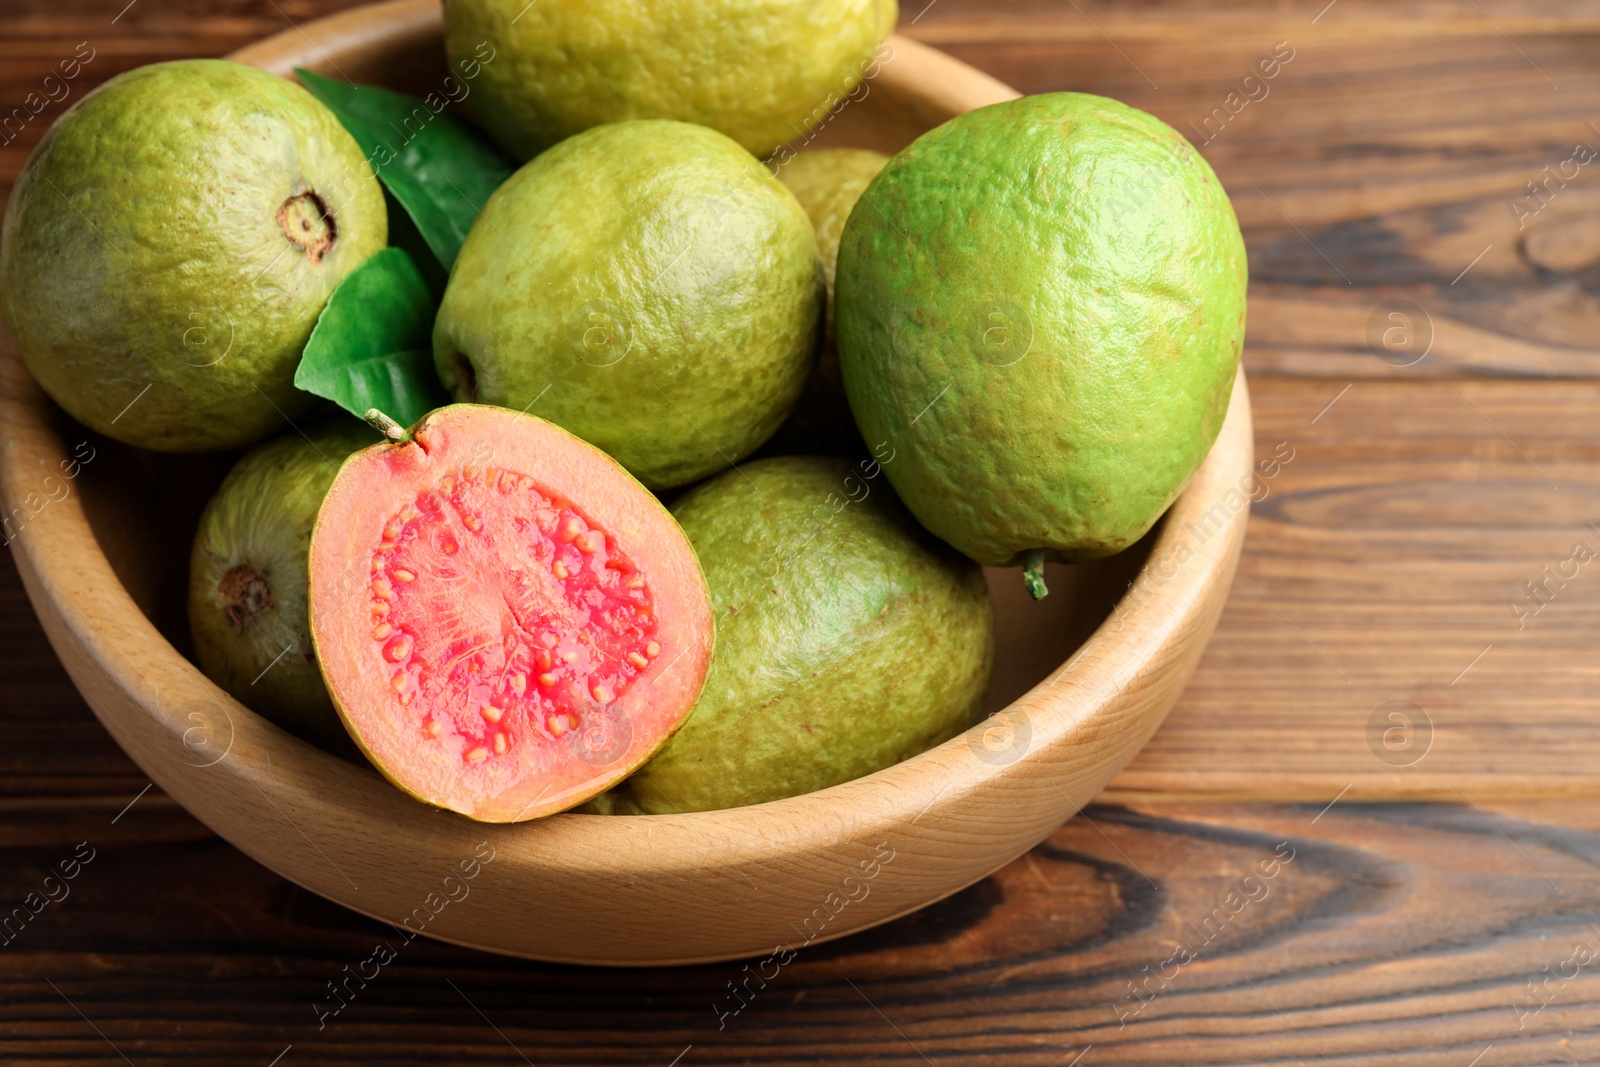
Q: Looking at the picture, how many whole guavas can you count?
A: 7